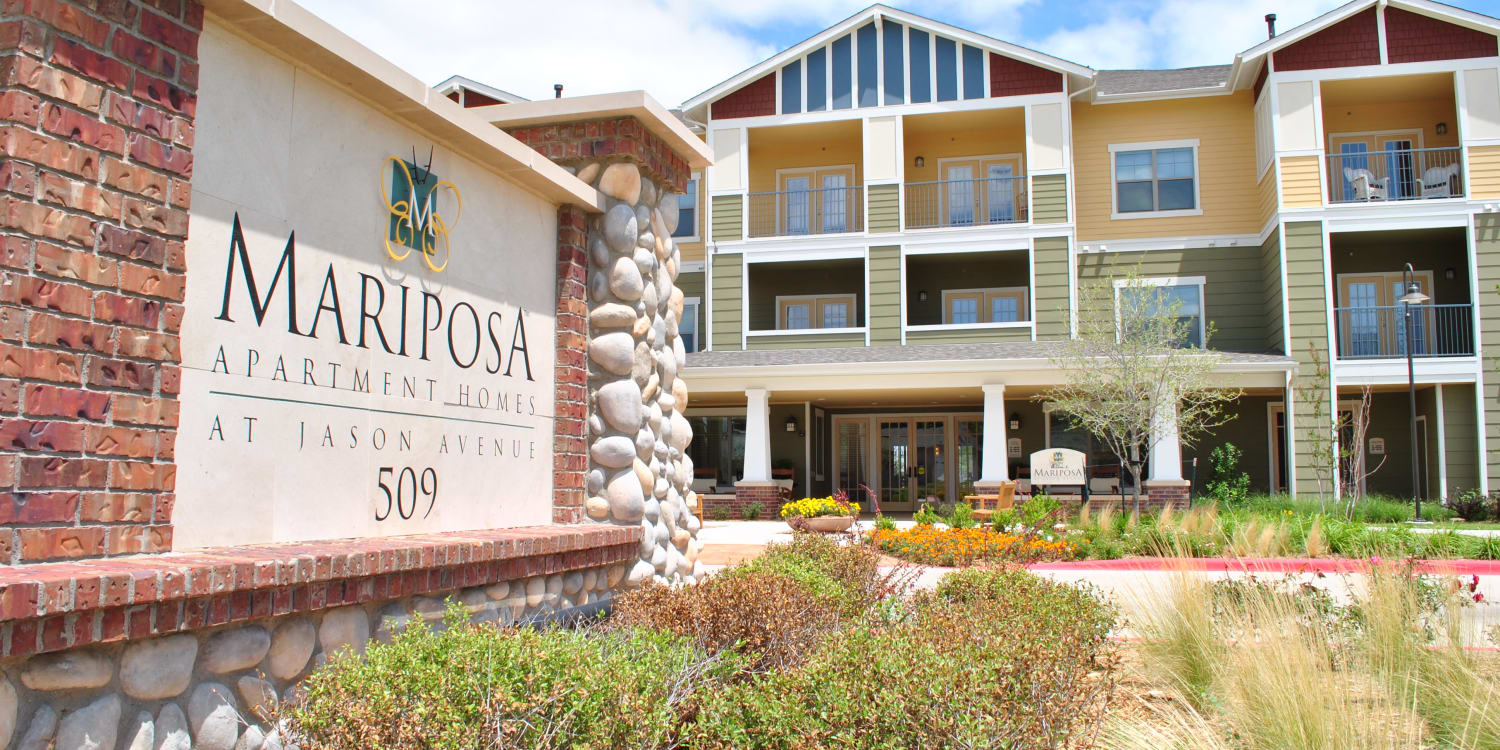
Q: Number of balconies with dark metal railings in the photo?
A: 4